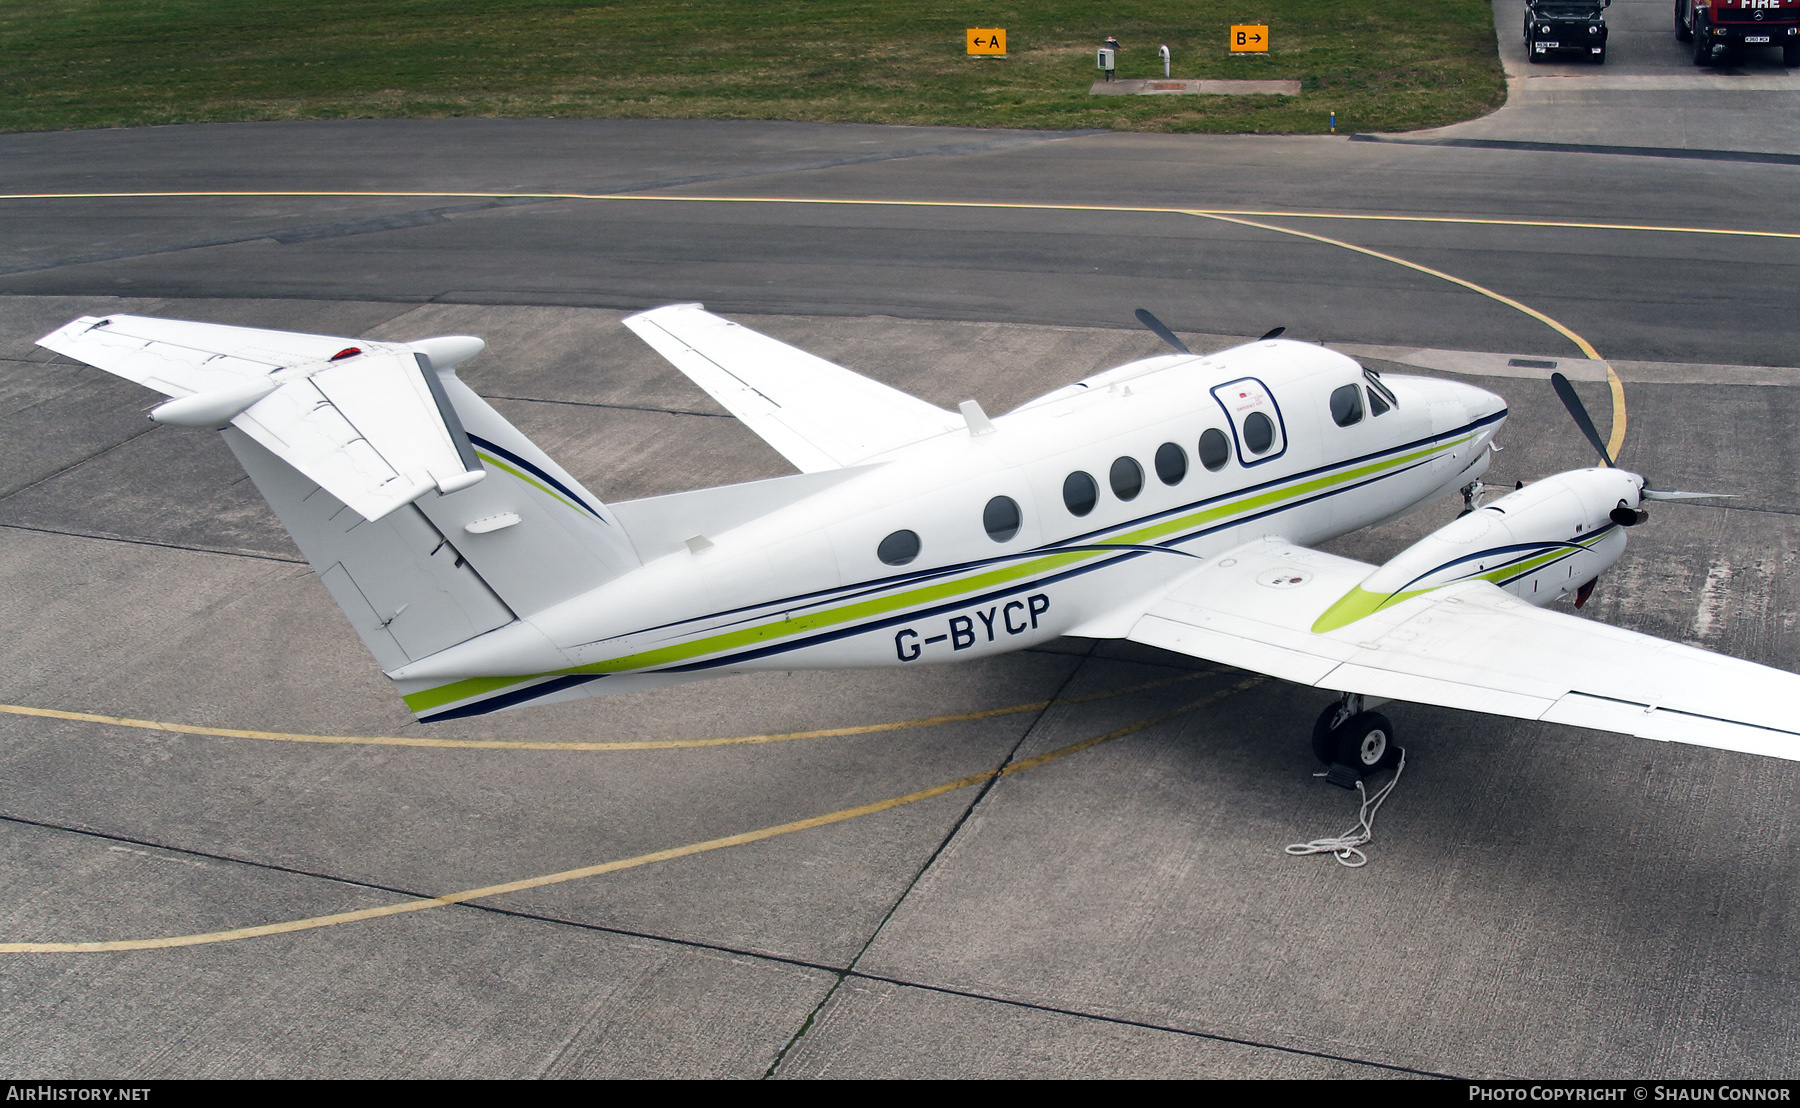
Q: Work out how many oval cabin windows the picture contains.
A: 7